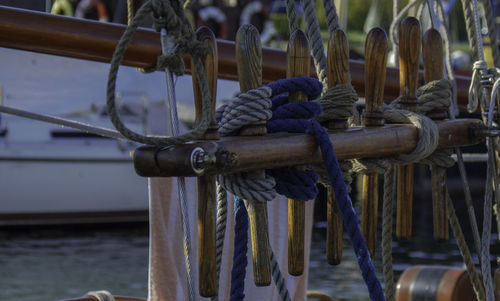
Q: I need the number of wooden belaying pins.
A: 7